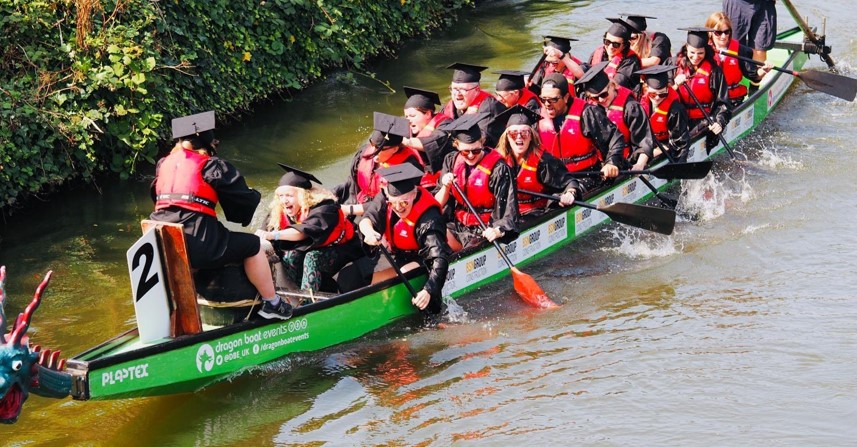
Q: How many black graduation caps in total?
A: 15